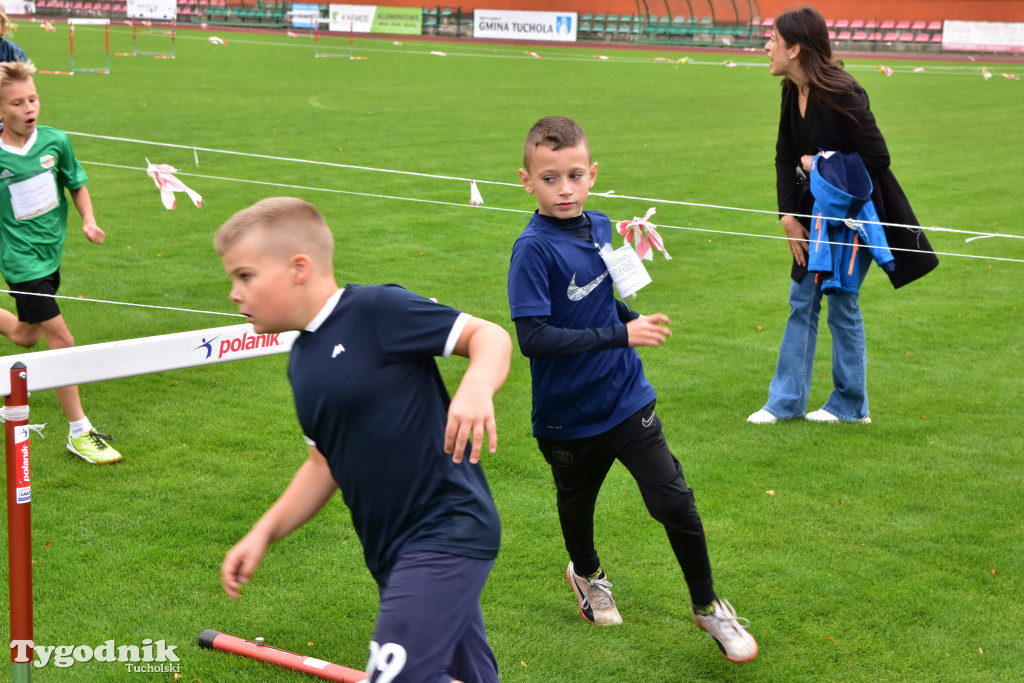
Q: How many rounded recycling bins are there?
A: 0